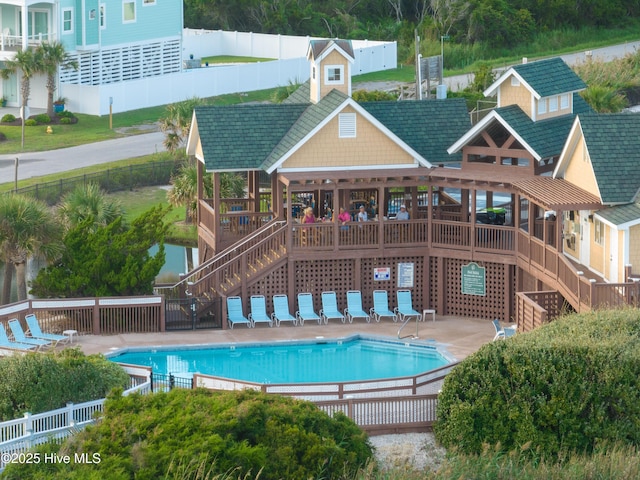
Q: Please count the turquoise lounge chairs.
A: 11